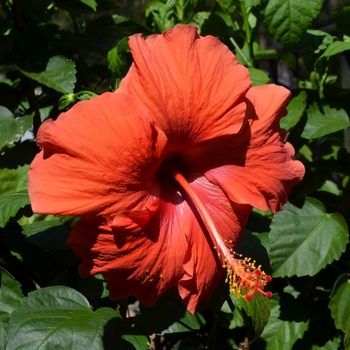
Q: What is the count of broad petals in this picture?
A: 5